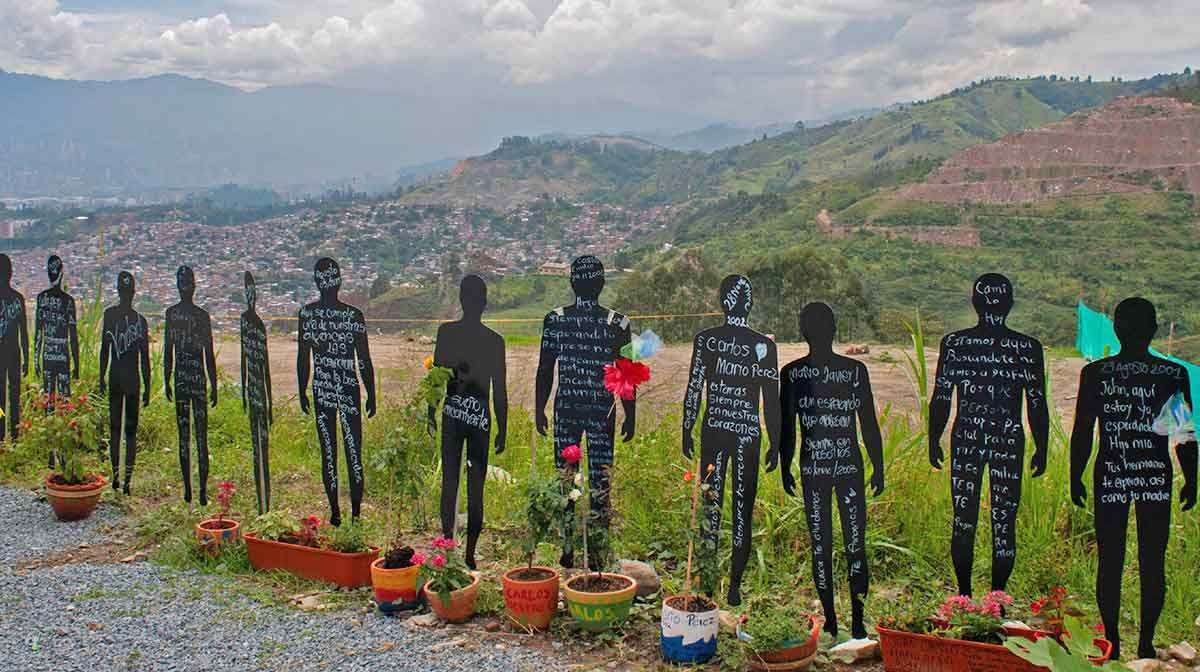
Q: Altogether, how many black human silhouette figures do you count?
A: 12